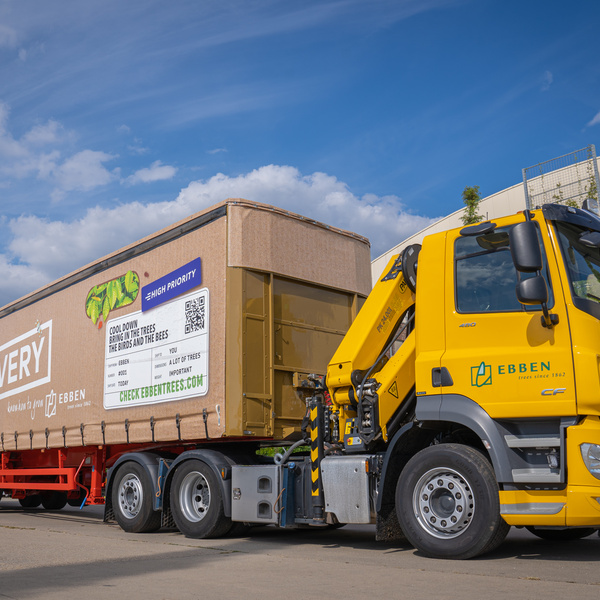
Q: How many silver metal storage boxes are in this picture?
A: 2